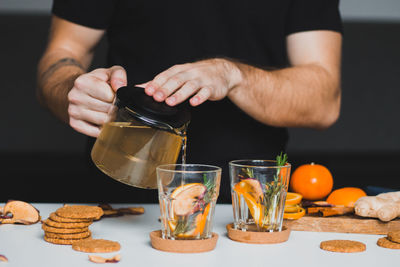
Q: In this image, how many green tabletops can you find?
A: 0